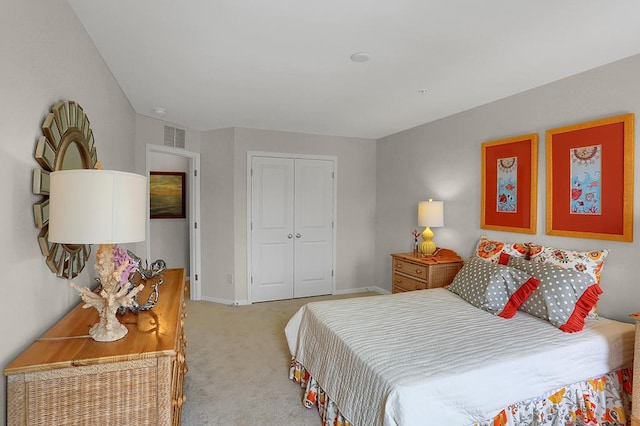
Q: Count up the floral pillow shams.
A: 2